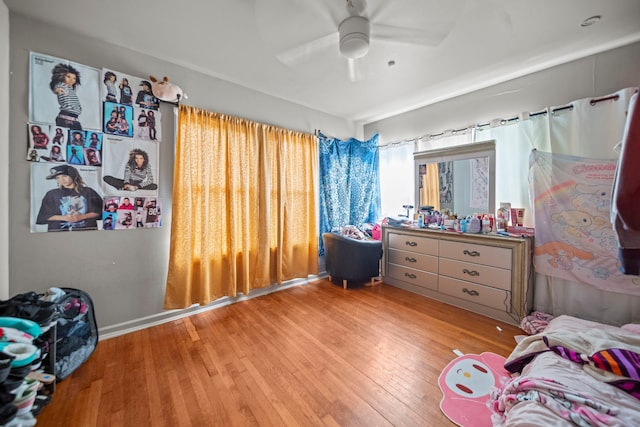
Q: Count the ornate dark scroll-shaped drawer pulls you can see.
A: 6